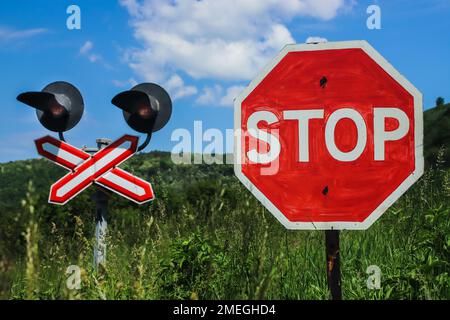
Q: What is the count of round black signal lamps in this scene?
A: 2